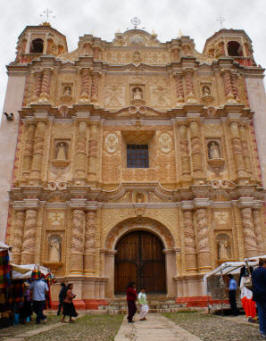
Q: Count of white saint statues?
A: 7